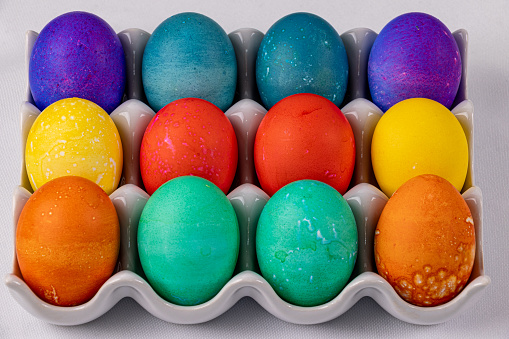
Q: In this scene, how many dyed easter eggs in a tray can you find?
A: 12